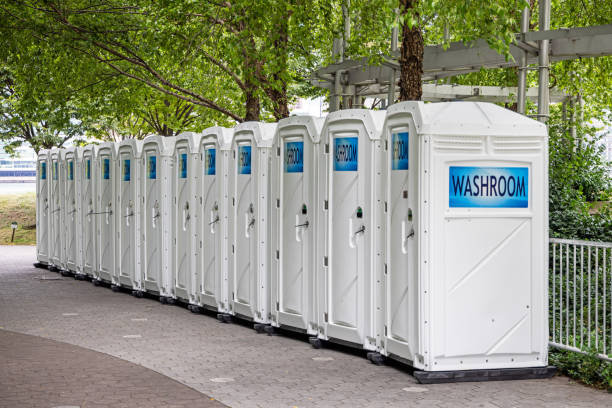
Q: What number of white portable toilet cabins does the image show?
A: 13